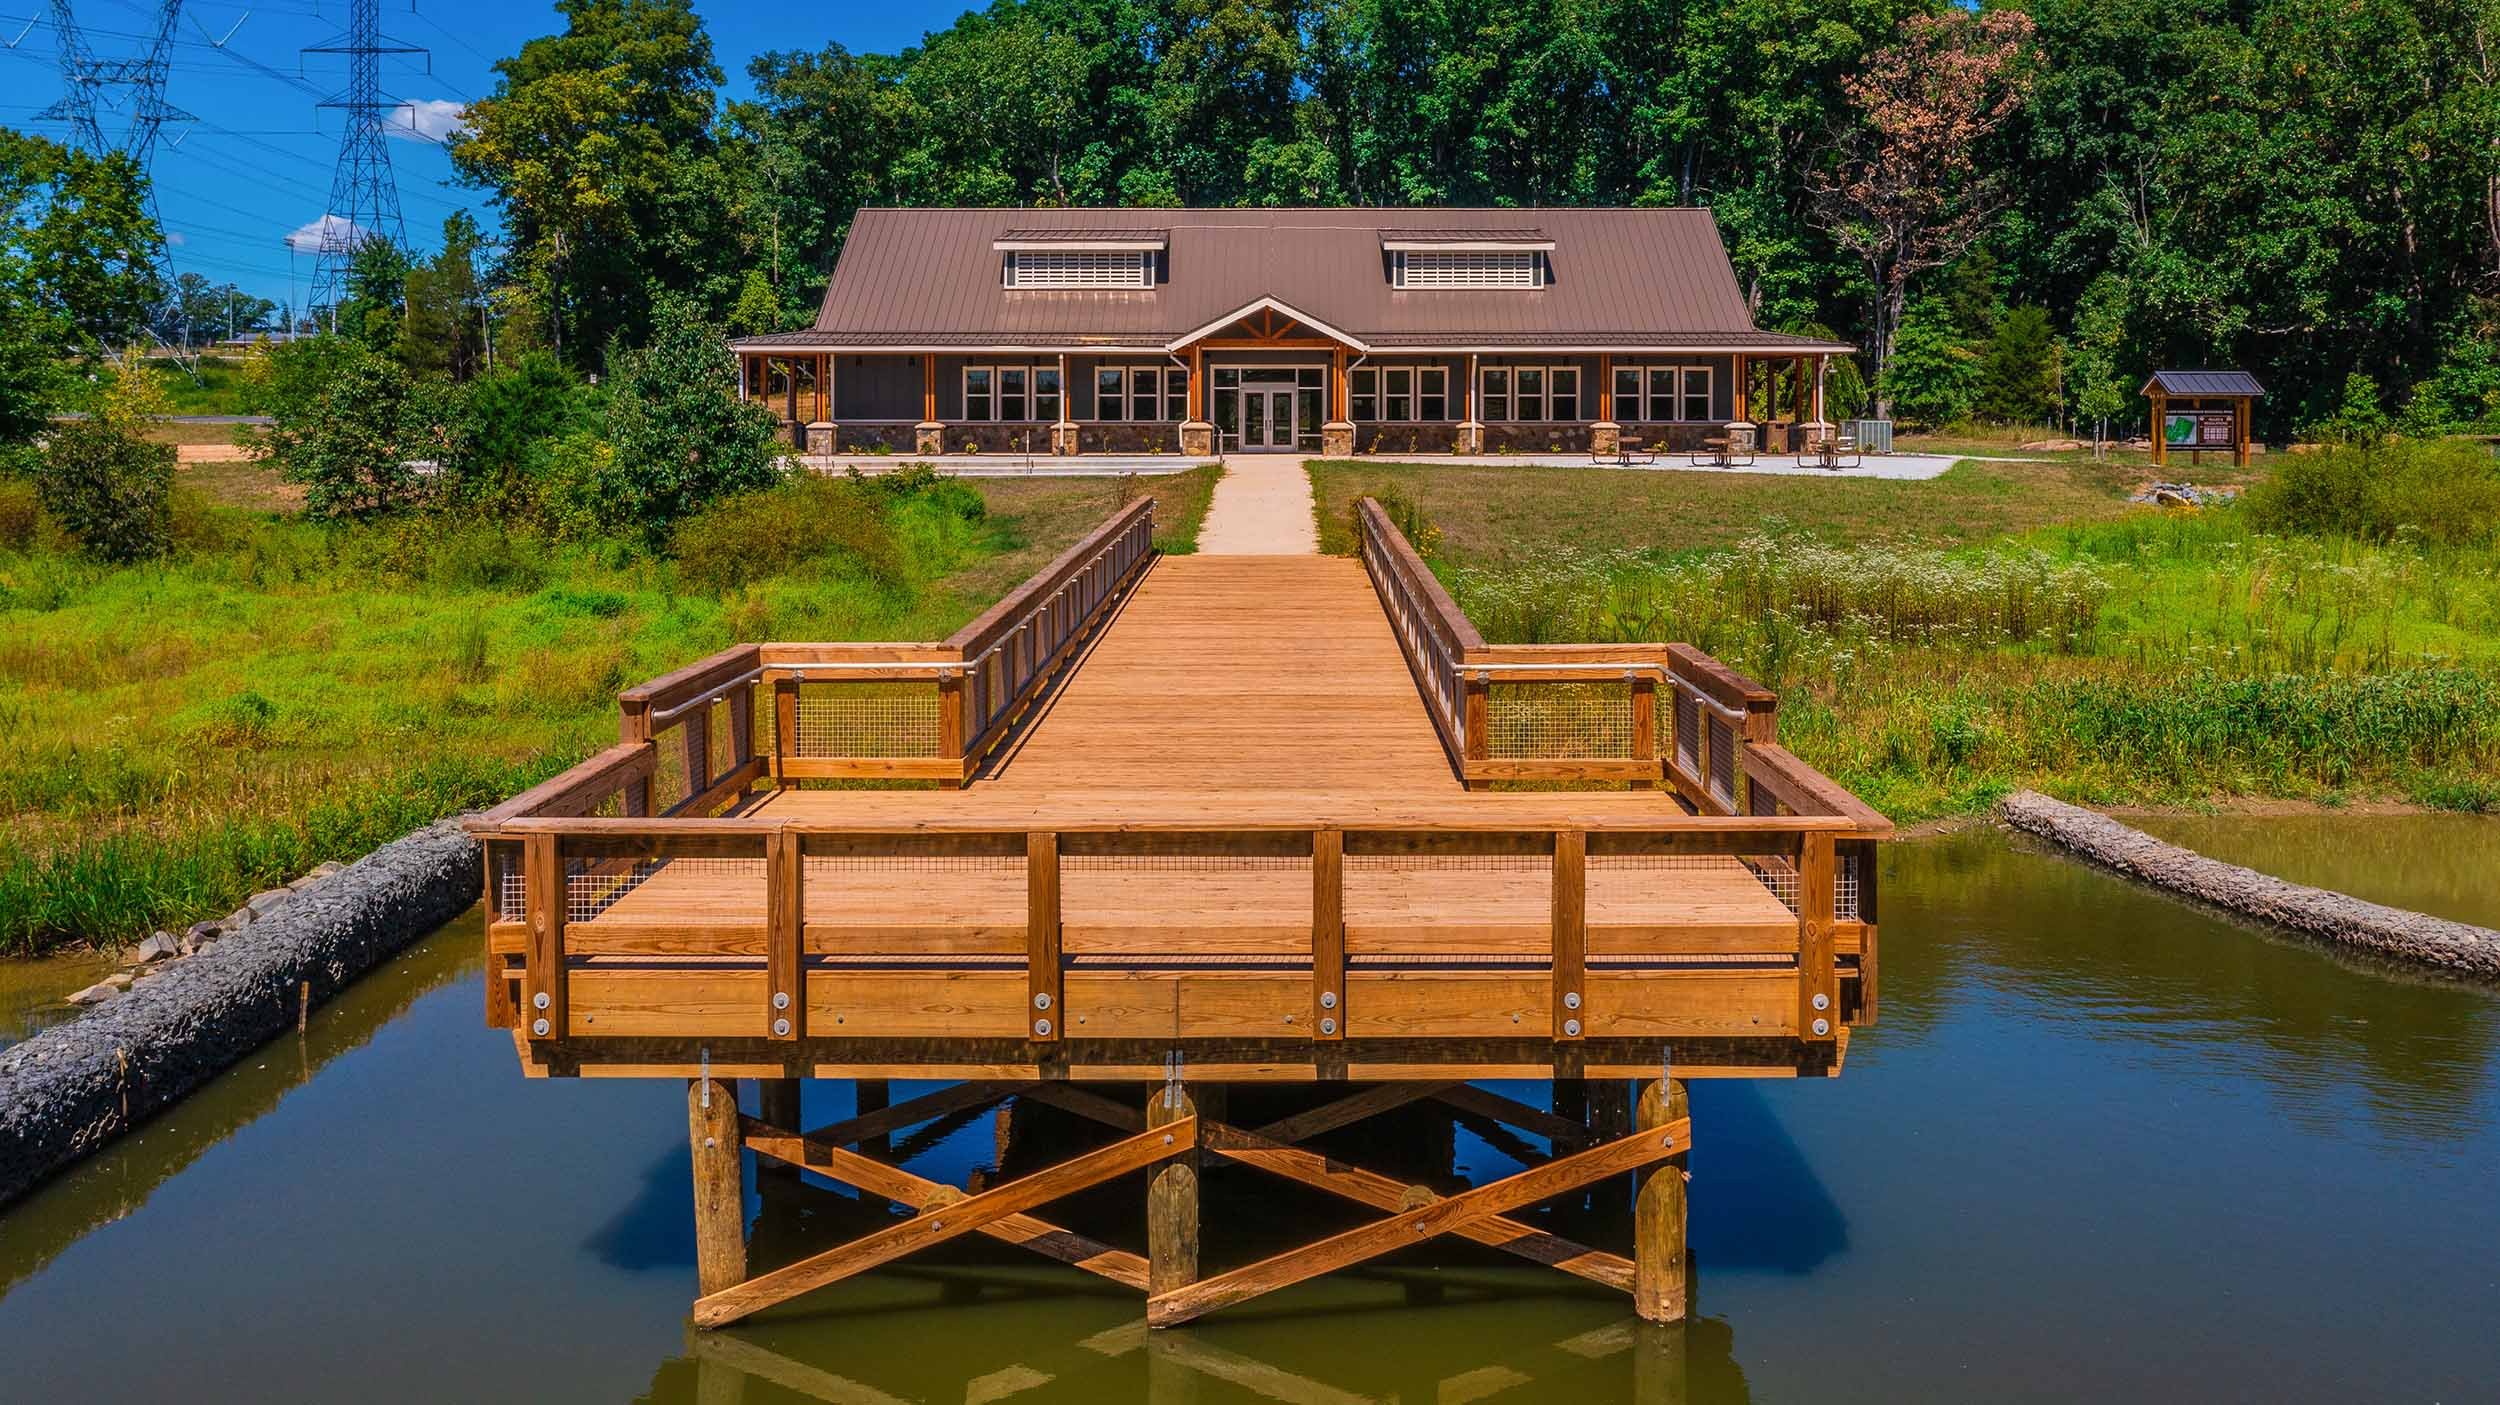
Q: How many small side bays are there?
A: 2